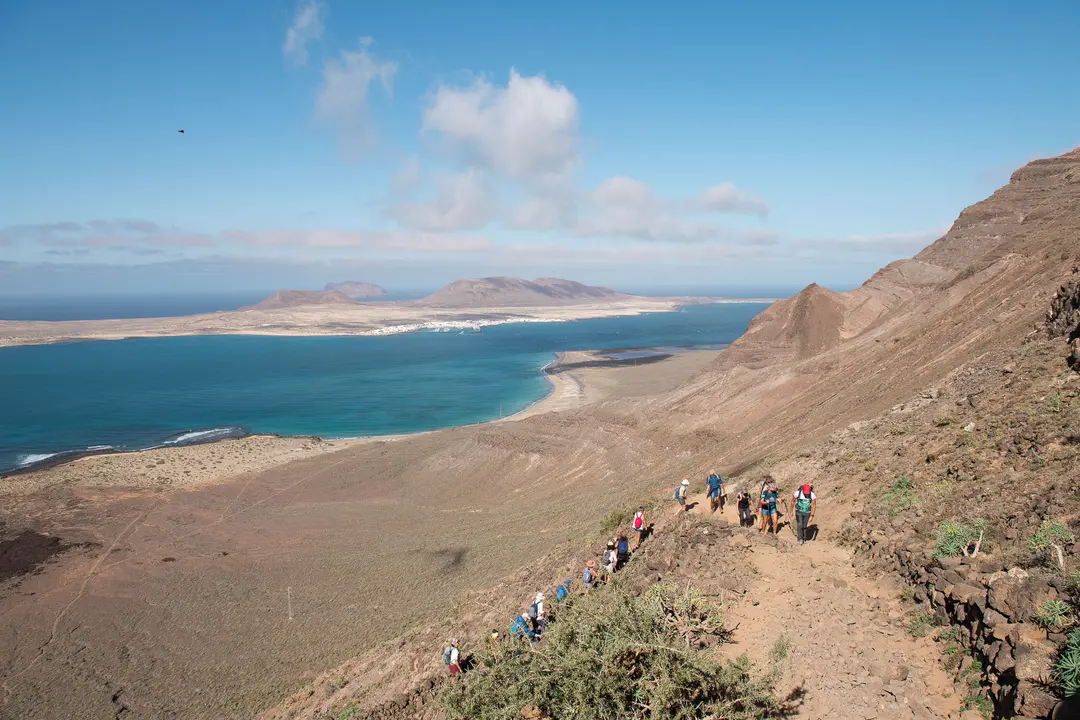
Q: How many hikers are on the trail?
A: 15